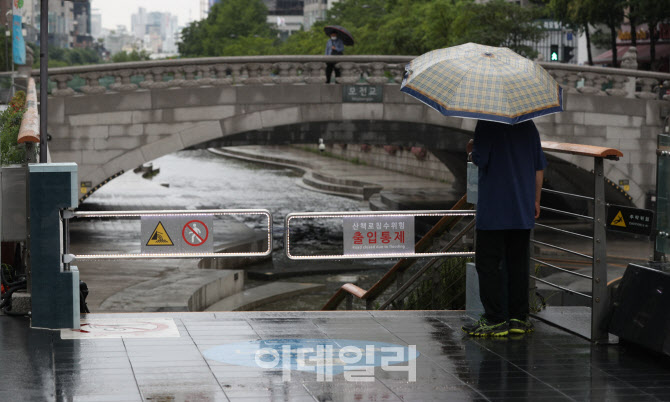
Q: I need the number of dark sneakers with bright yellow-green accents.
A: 2